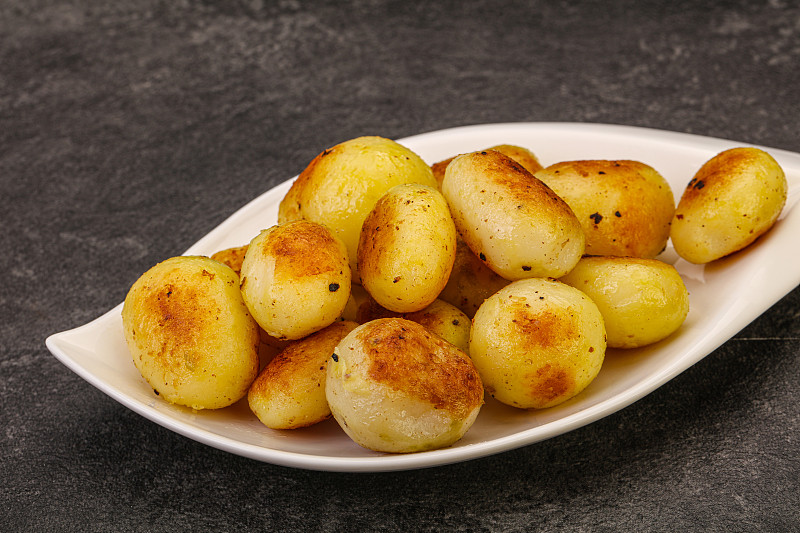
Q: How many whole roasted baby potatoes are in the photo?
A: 15